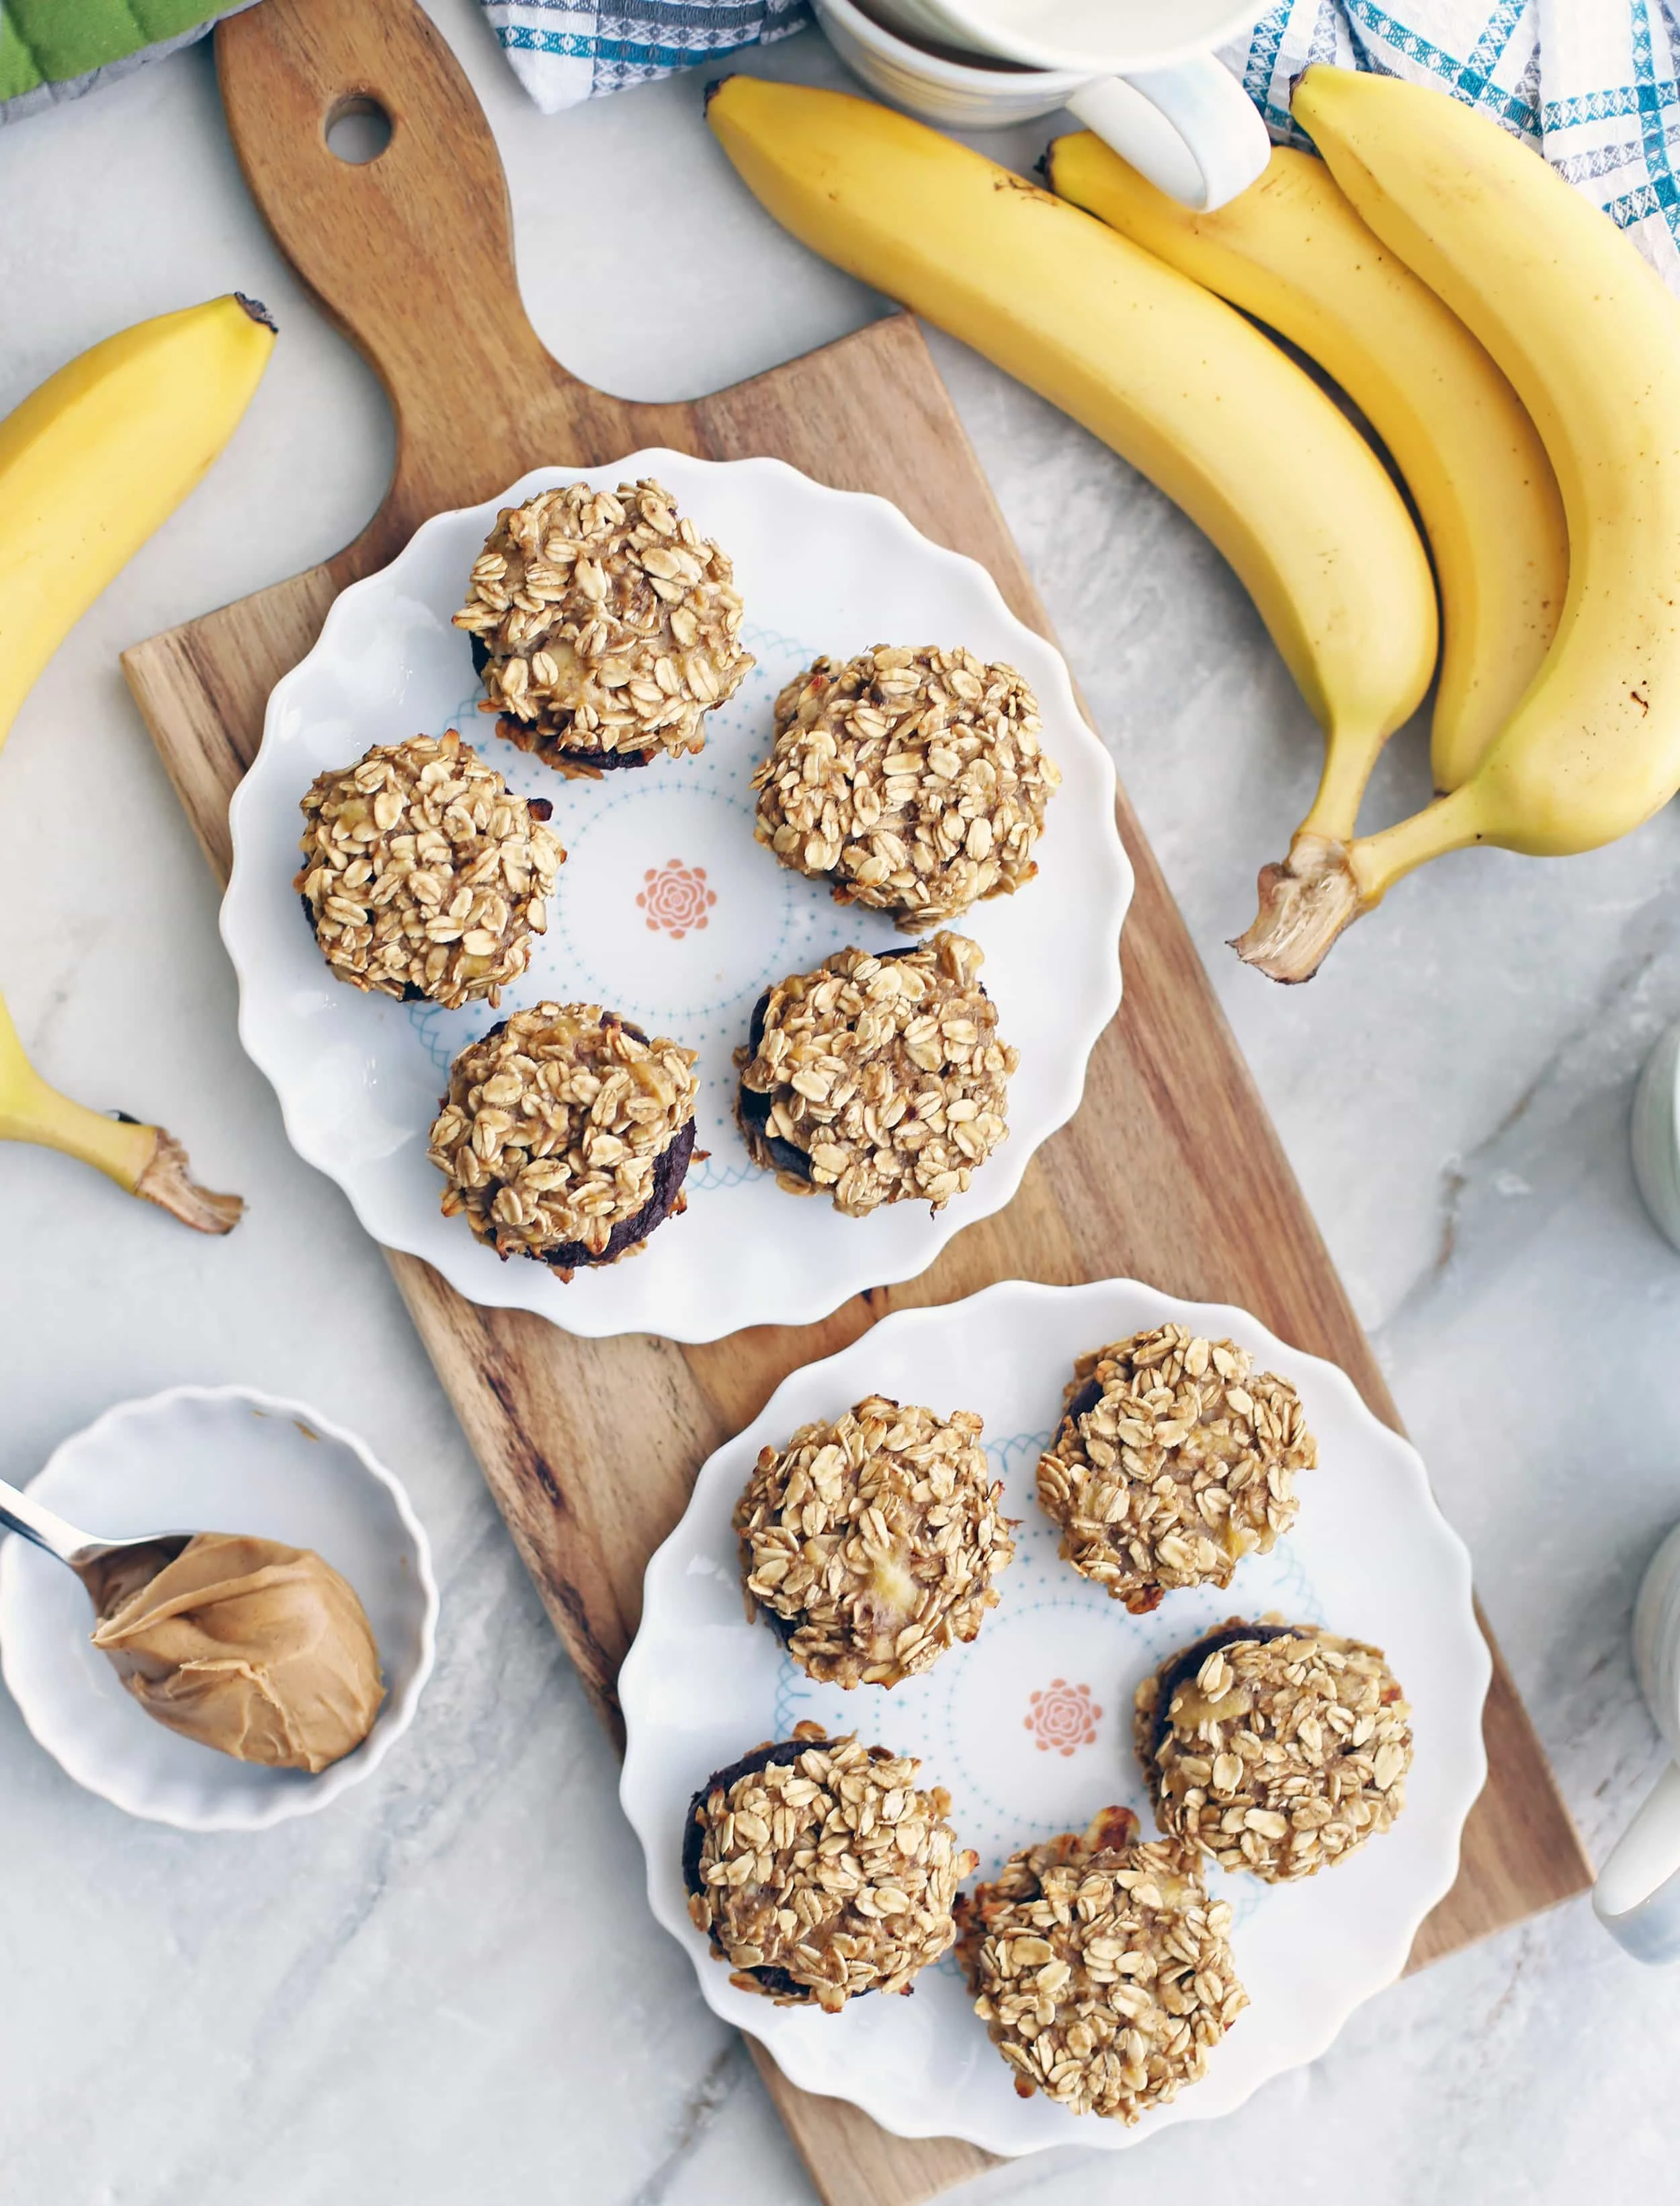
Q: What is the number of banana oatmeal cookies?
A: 10